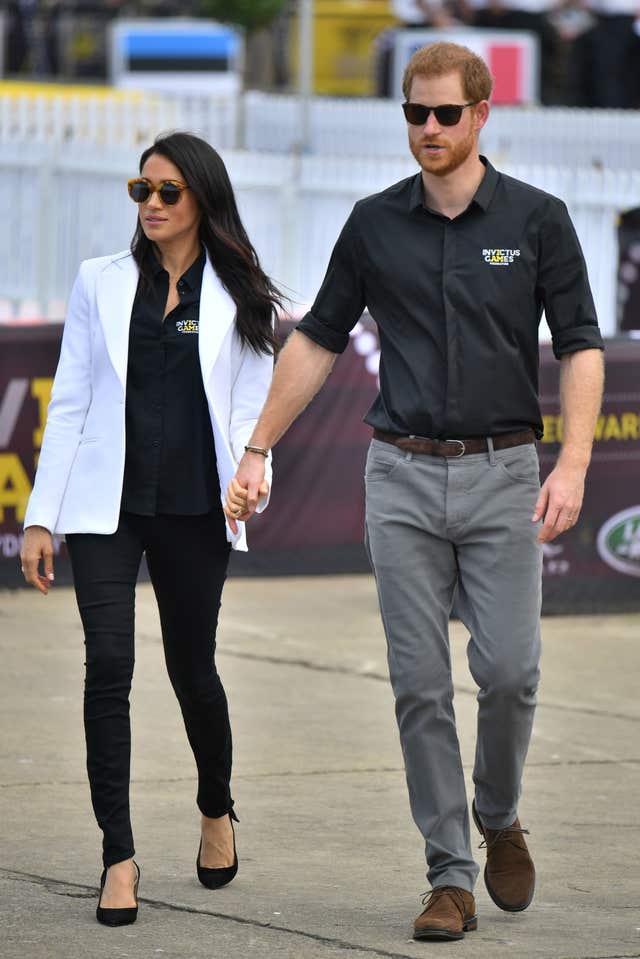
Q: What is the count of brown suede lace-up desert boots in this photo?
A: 2